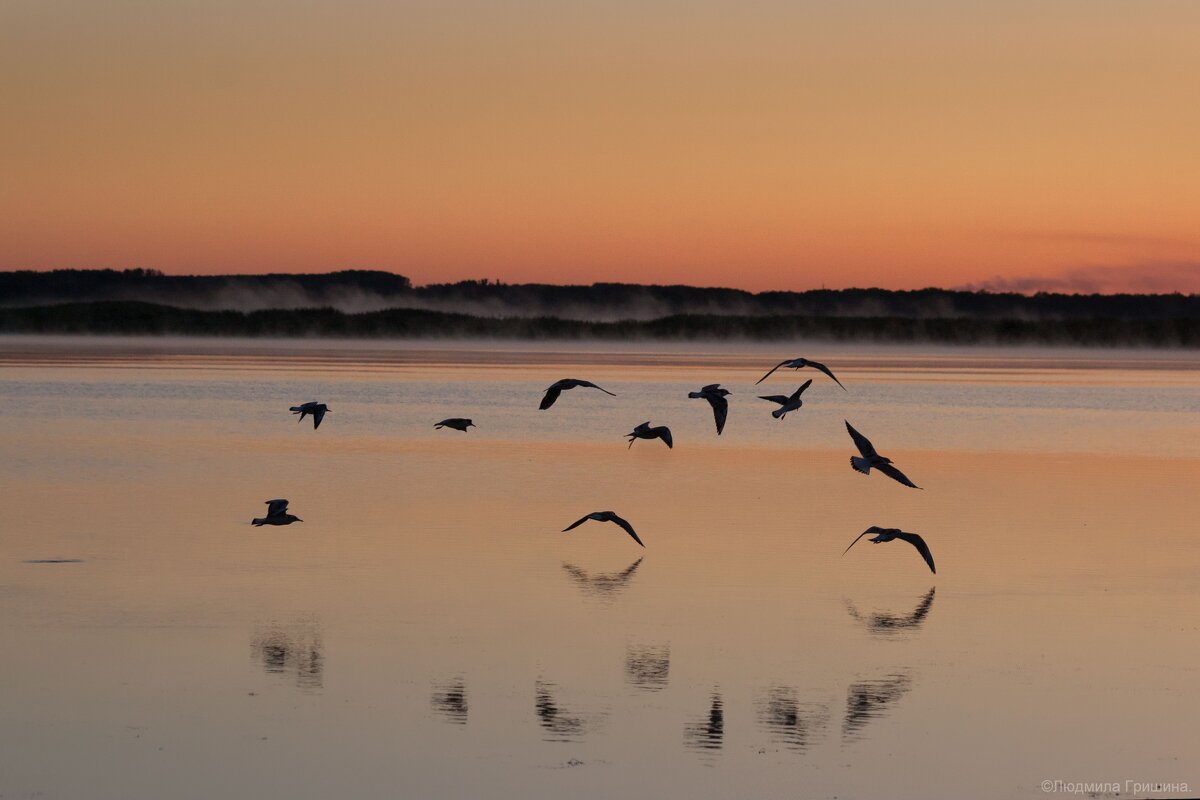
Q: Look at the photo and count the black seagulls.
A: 11